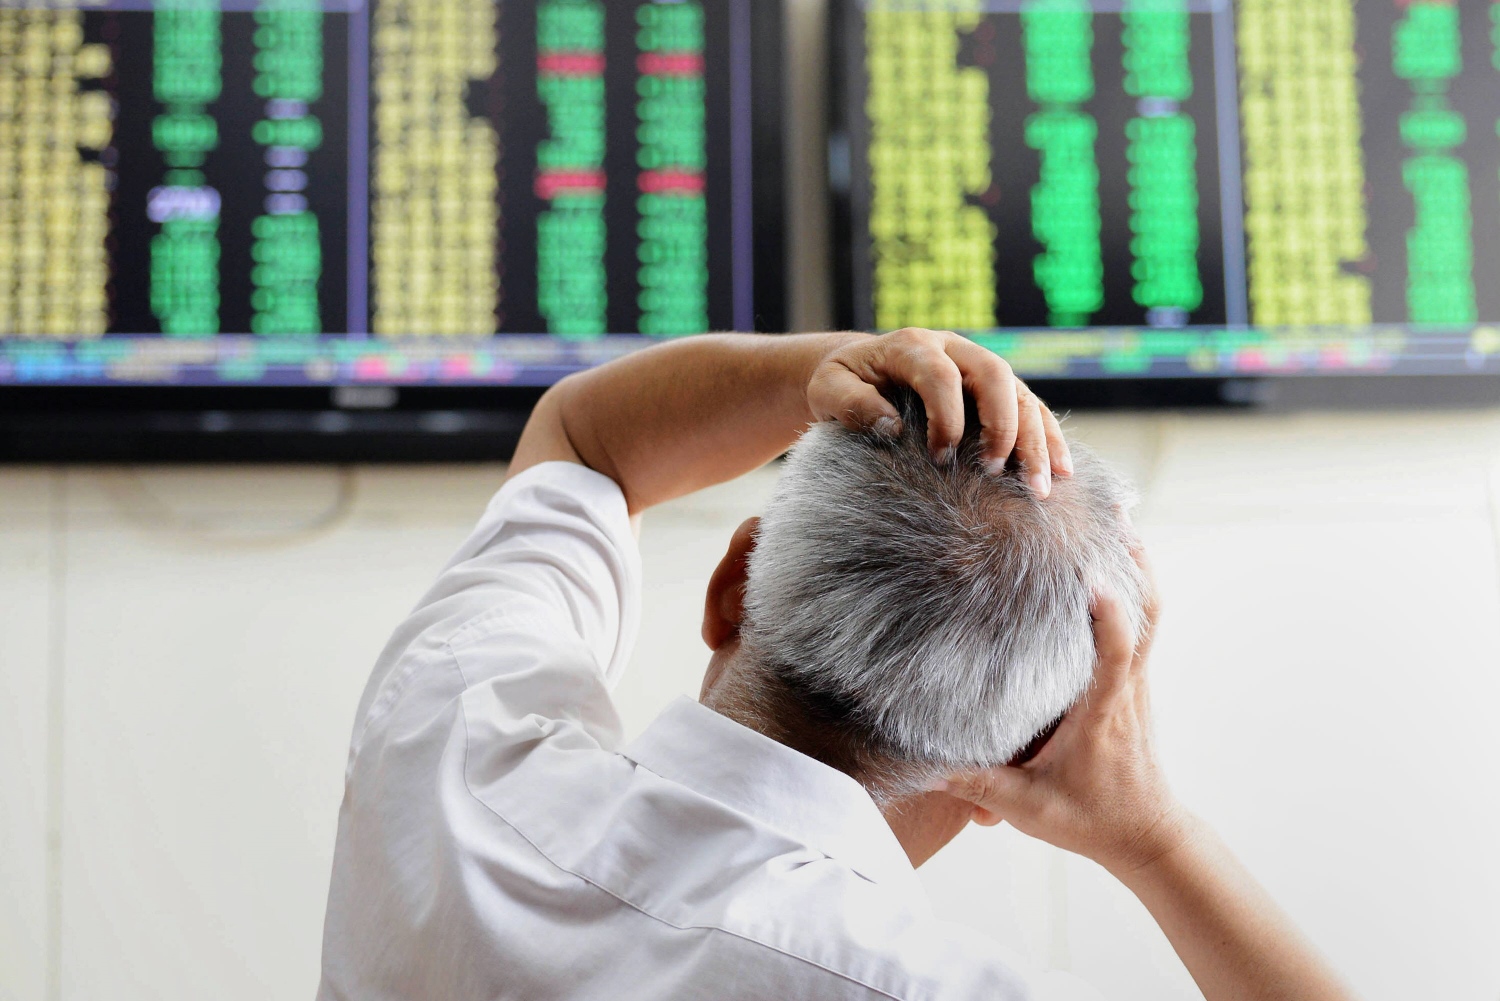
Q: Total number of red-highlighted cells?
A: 4